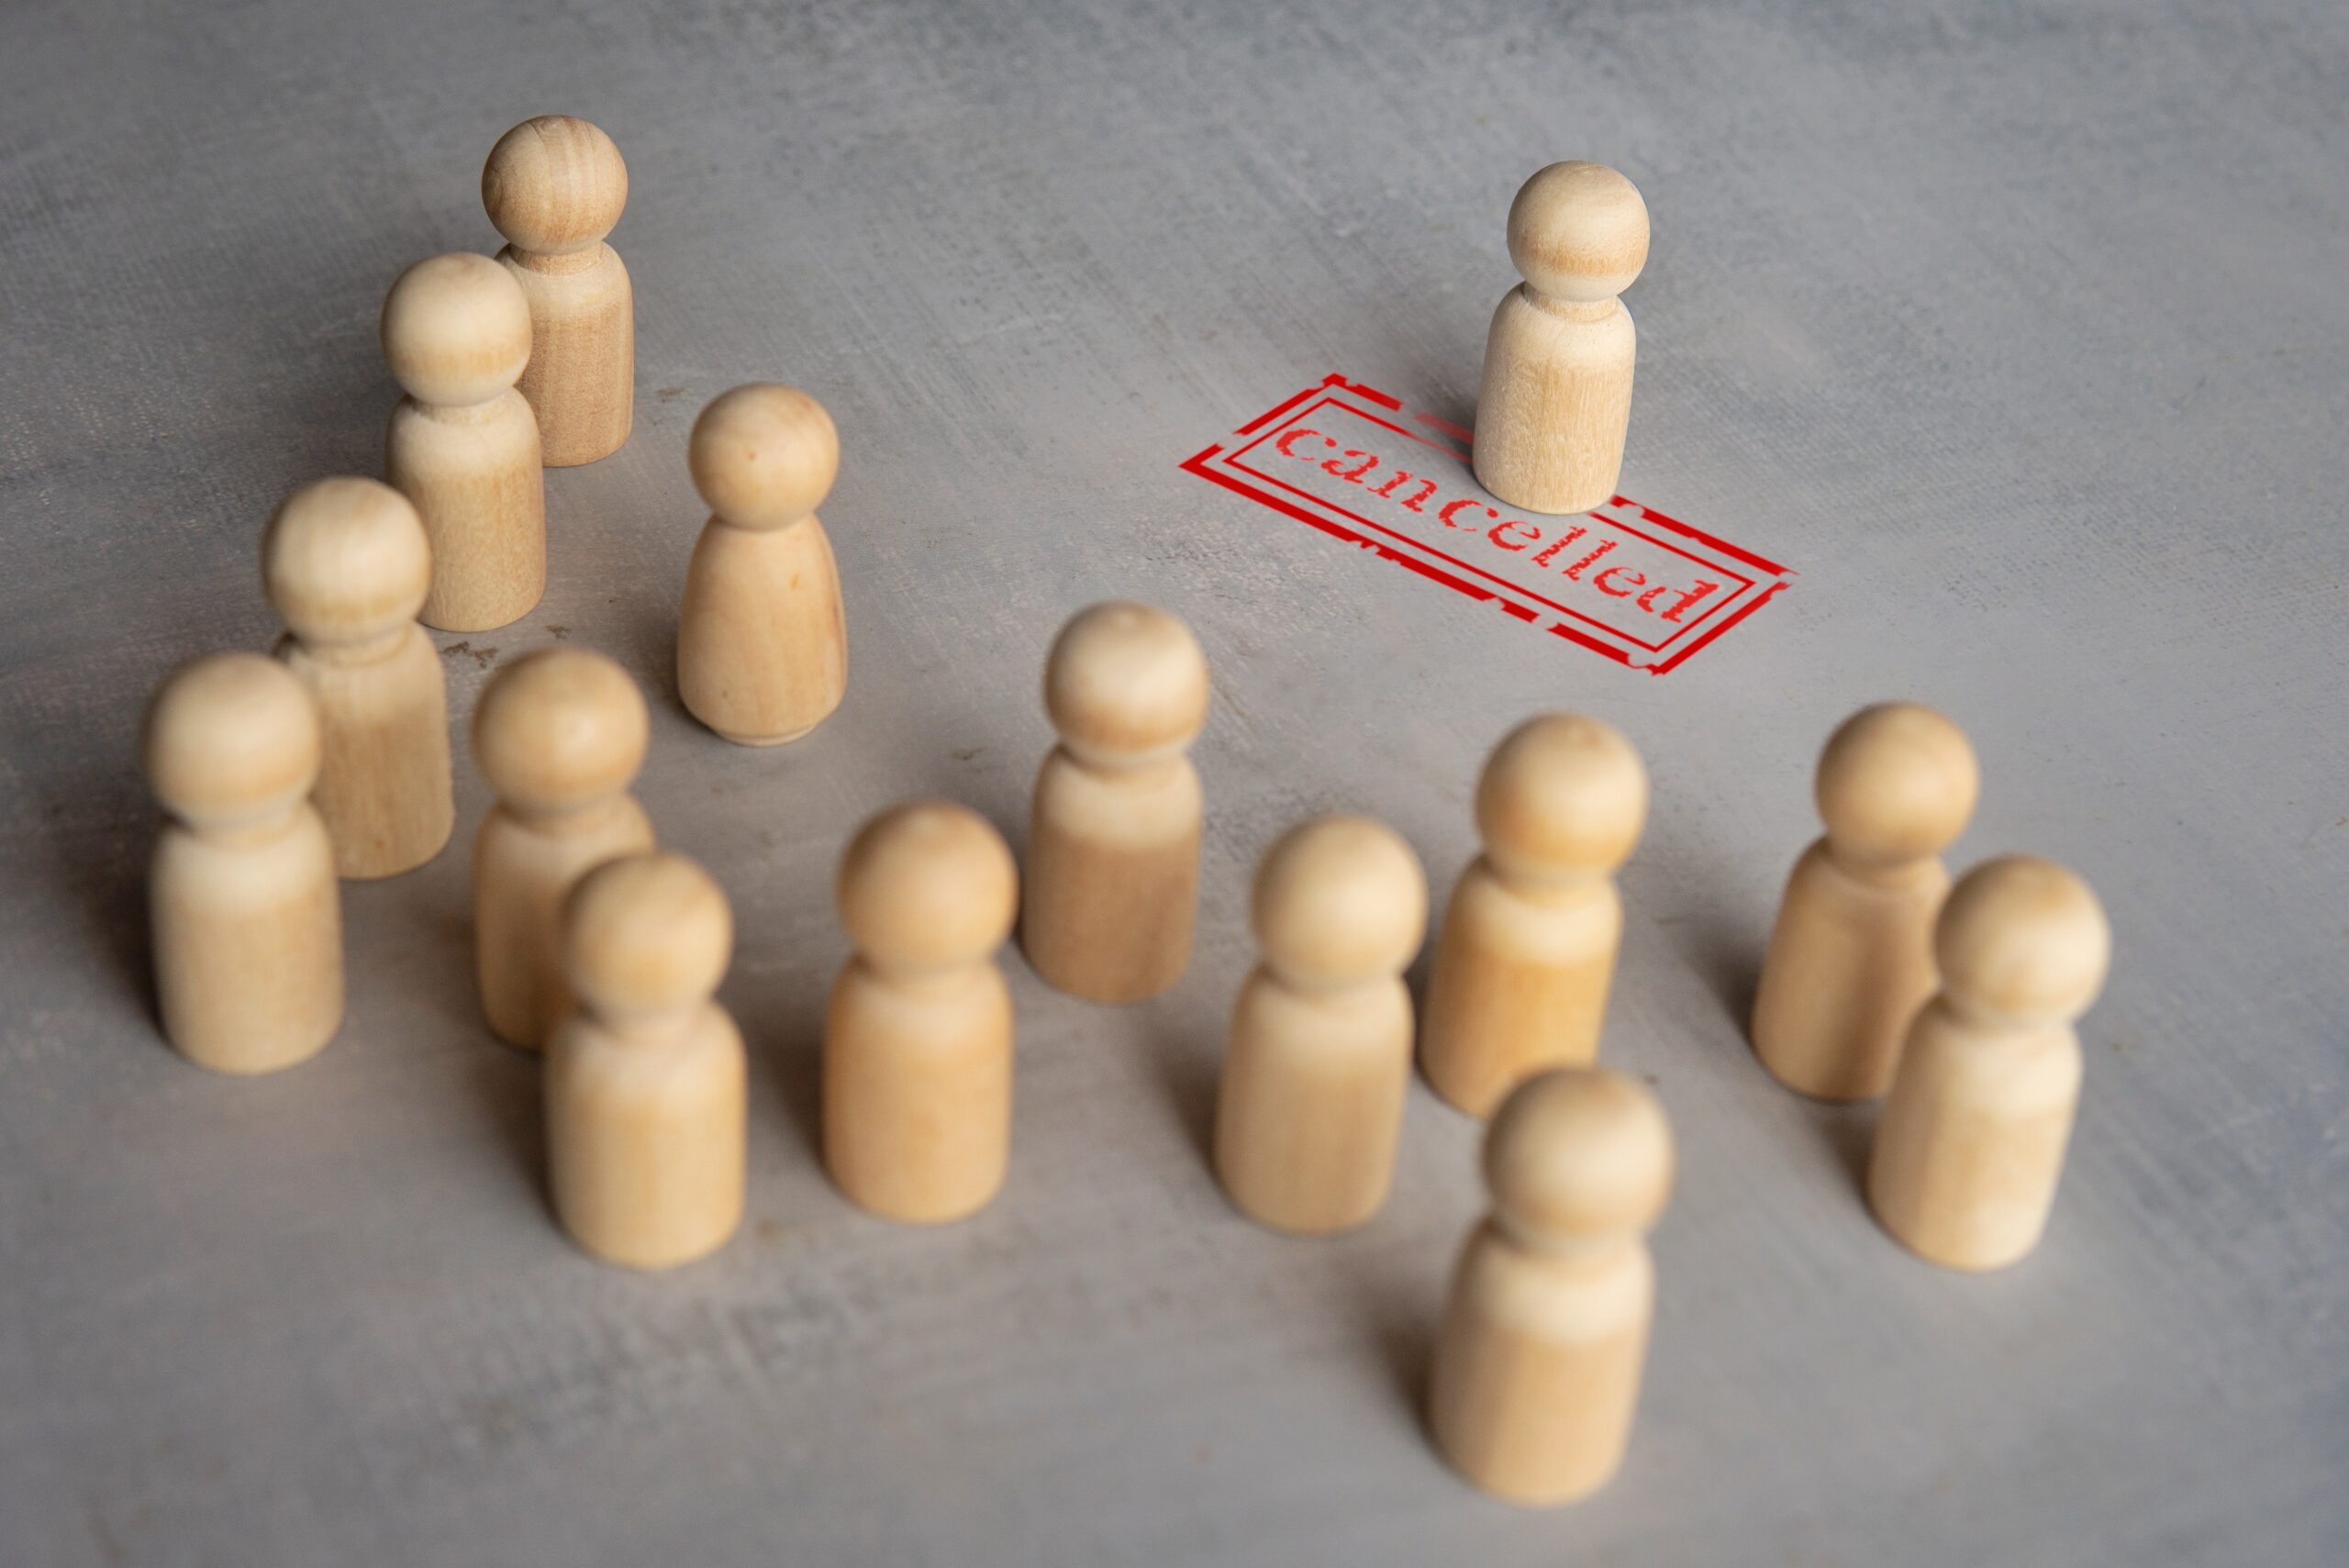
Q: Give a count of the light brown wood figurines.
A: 15